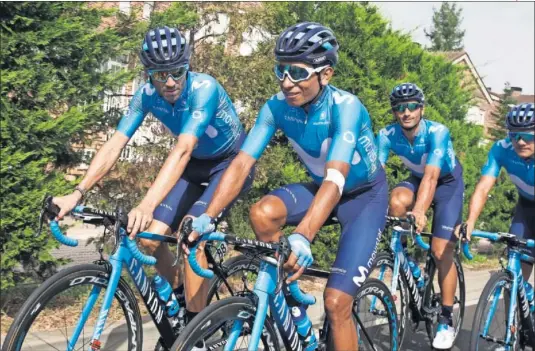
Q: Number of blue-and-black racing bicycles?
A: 4